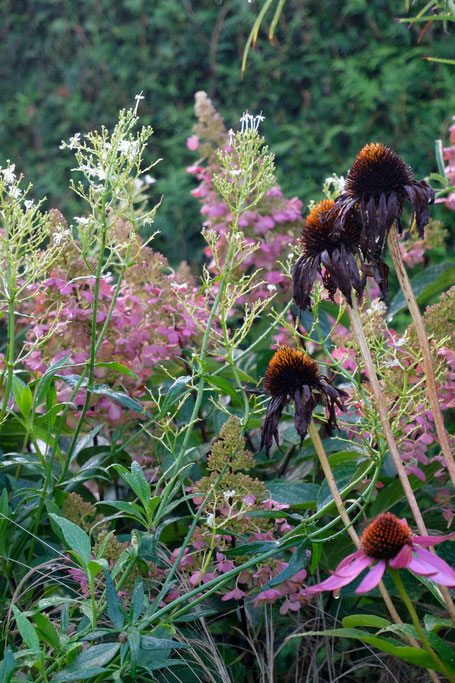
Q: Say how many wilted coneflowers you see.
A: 3